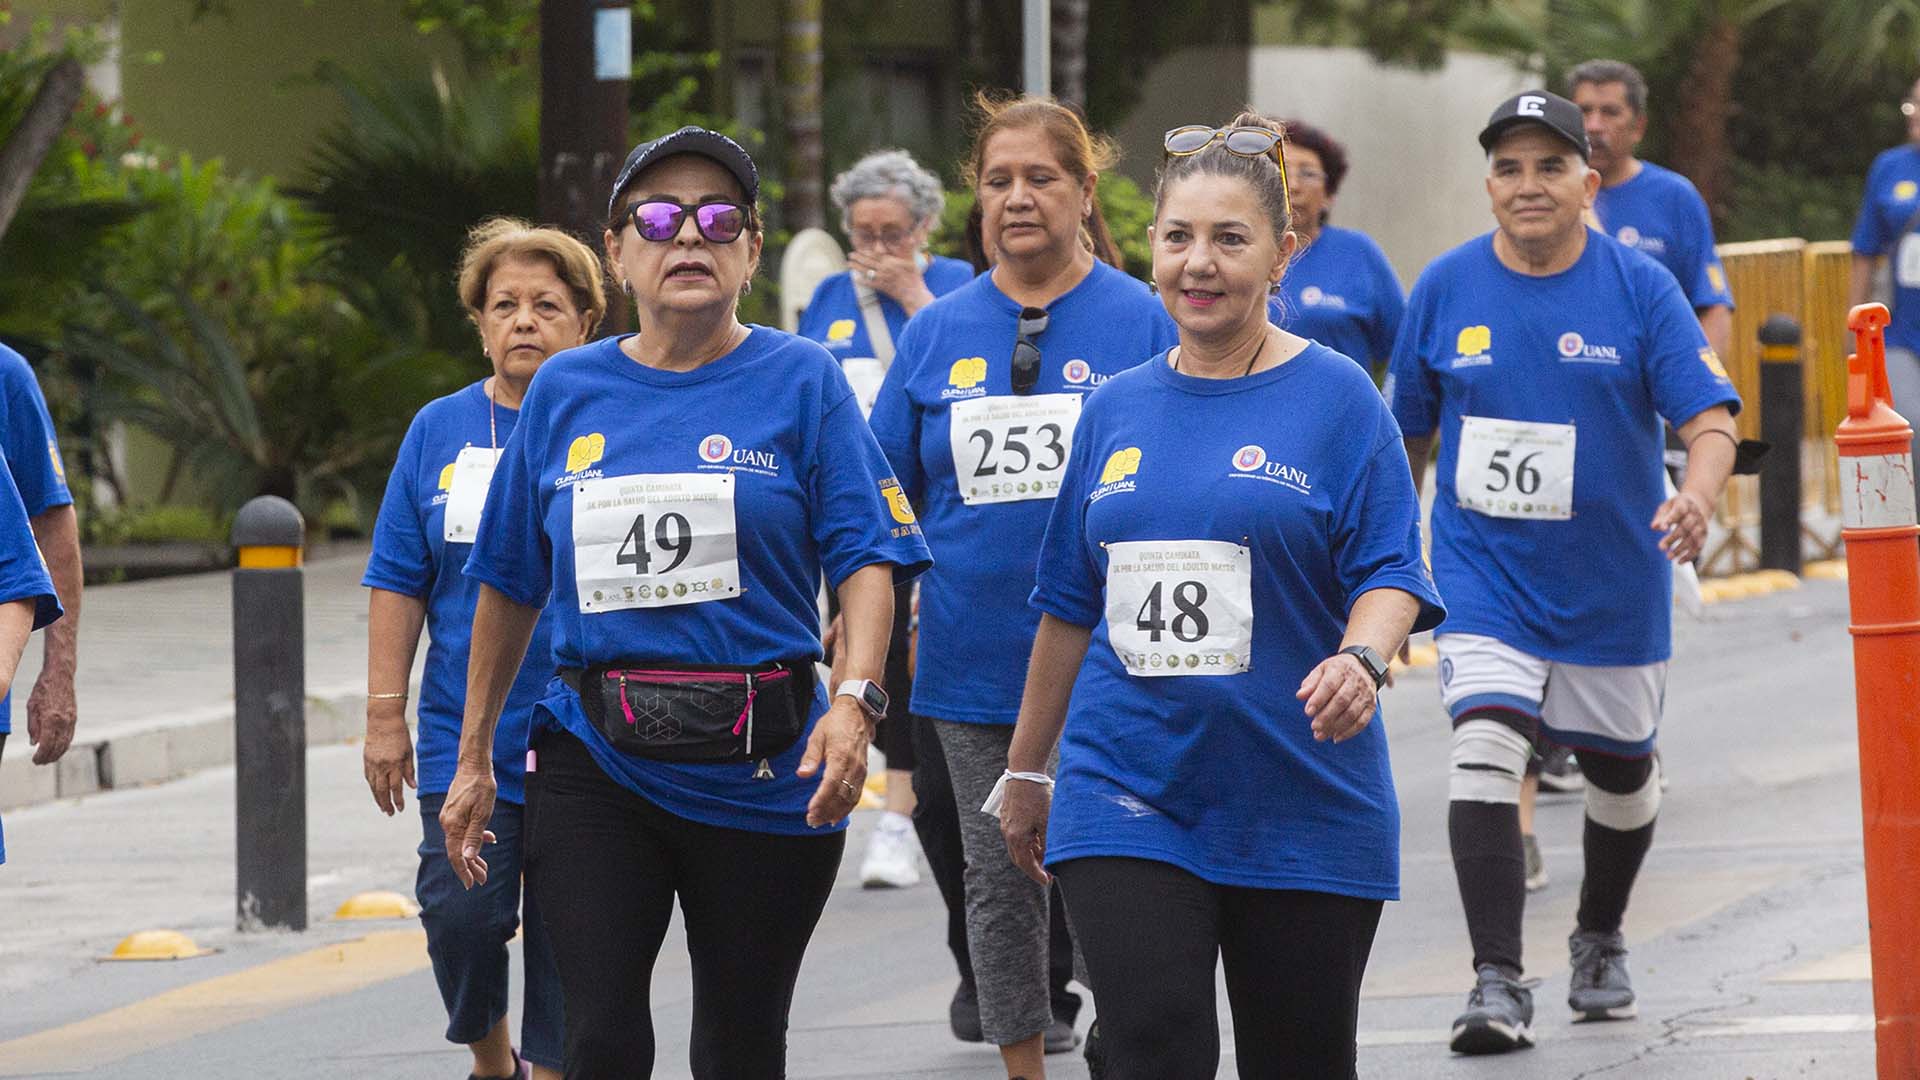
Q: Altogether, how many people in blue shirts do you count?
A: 11